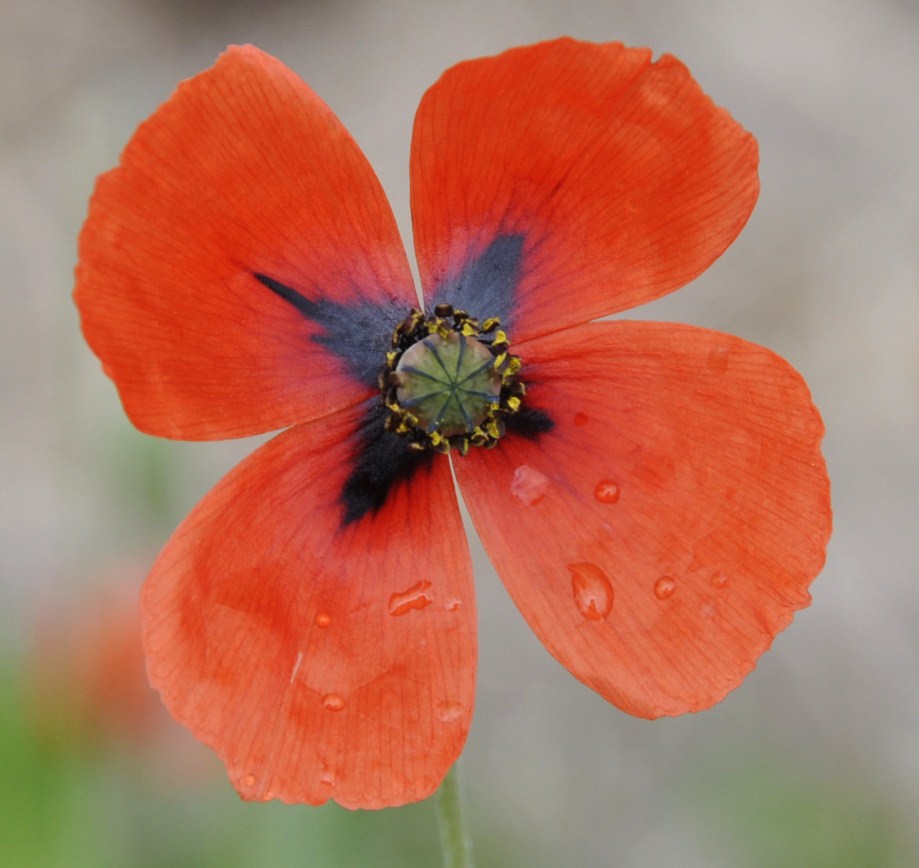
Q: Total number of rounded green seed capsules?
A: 1